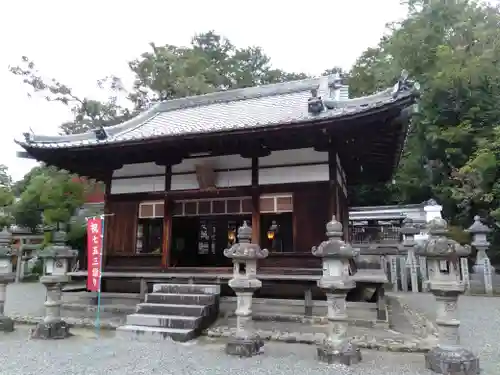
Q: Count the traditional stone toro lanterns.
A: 7